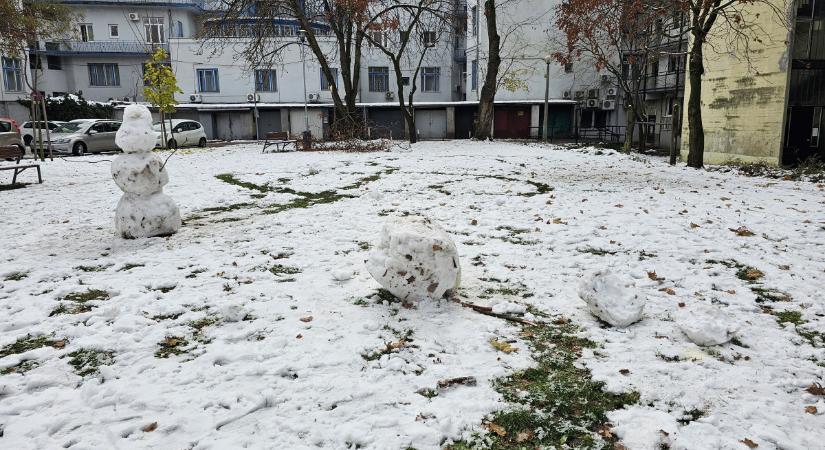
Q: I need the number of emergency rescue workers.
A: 0